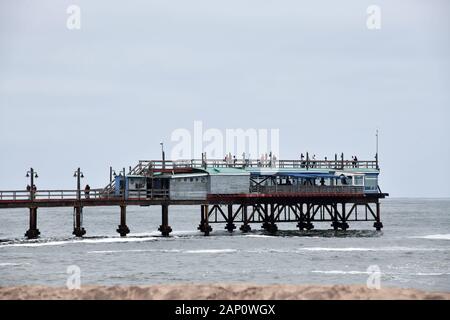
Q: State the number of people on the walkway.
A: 3